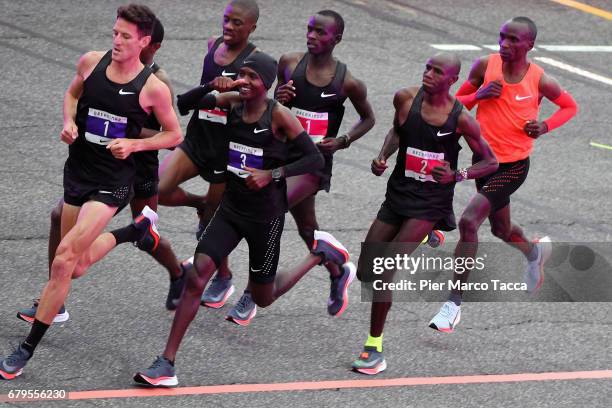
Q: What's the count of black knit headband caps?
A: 1